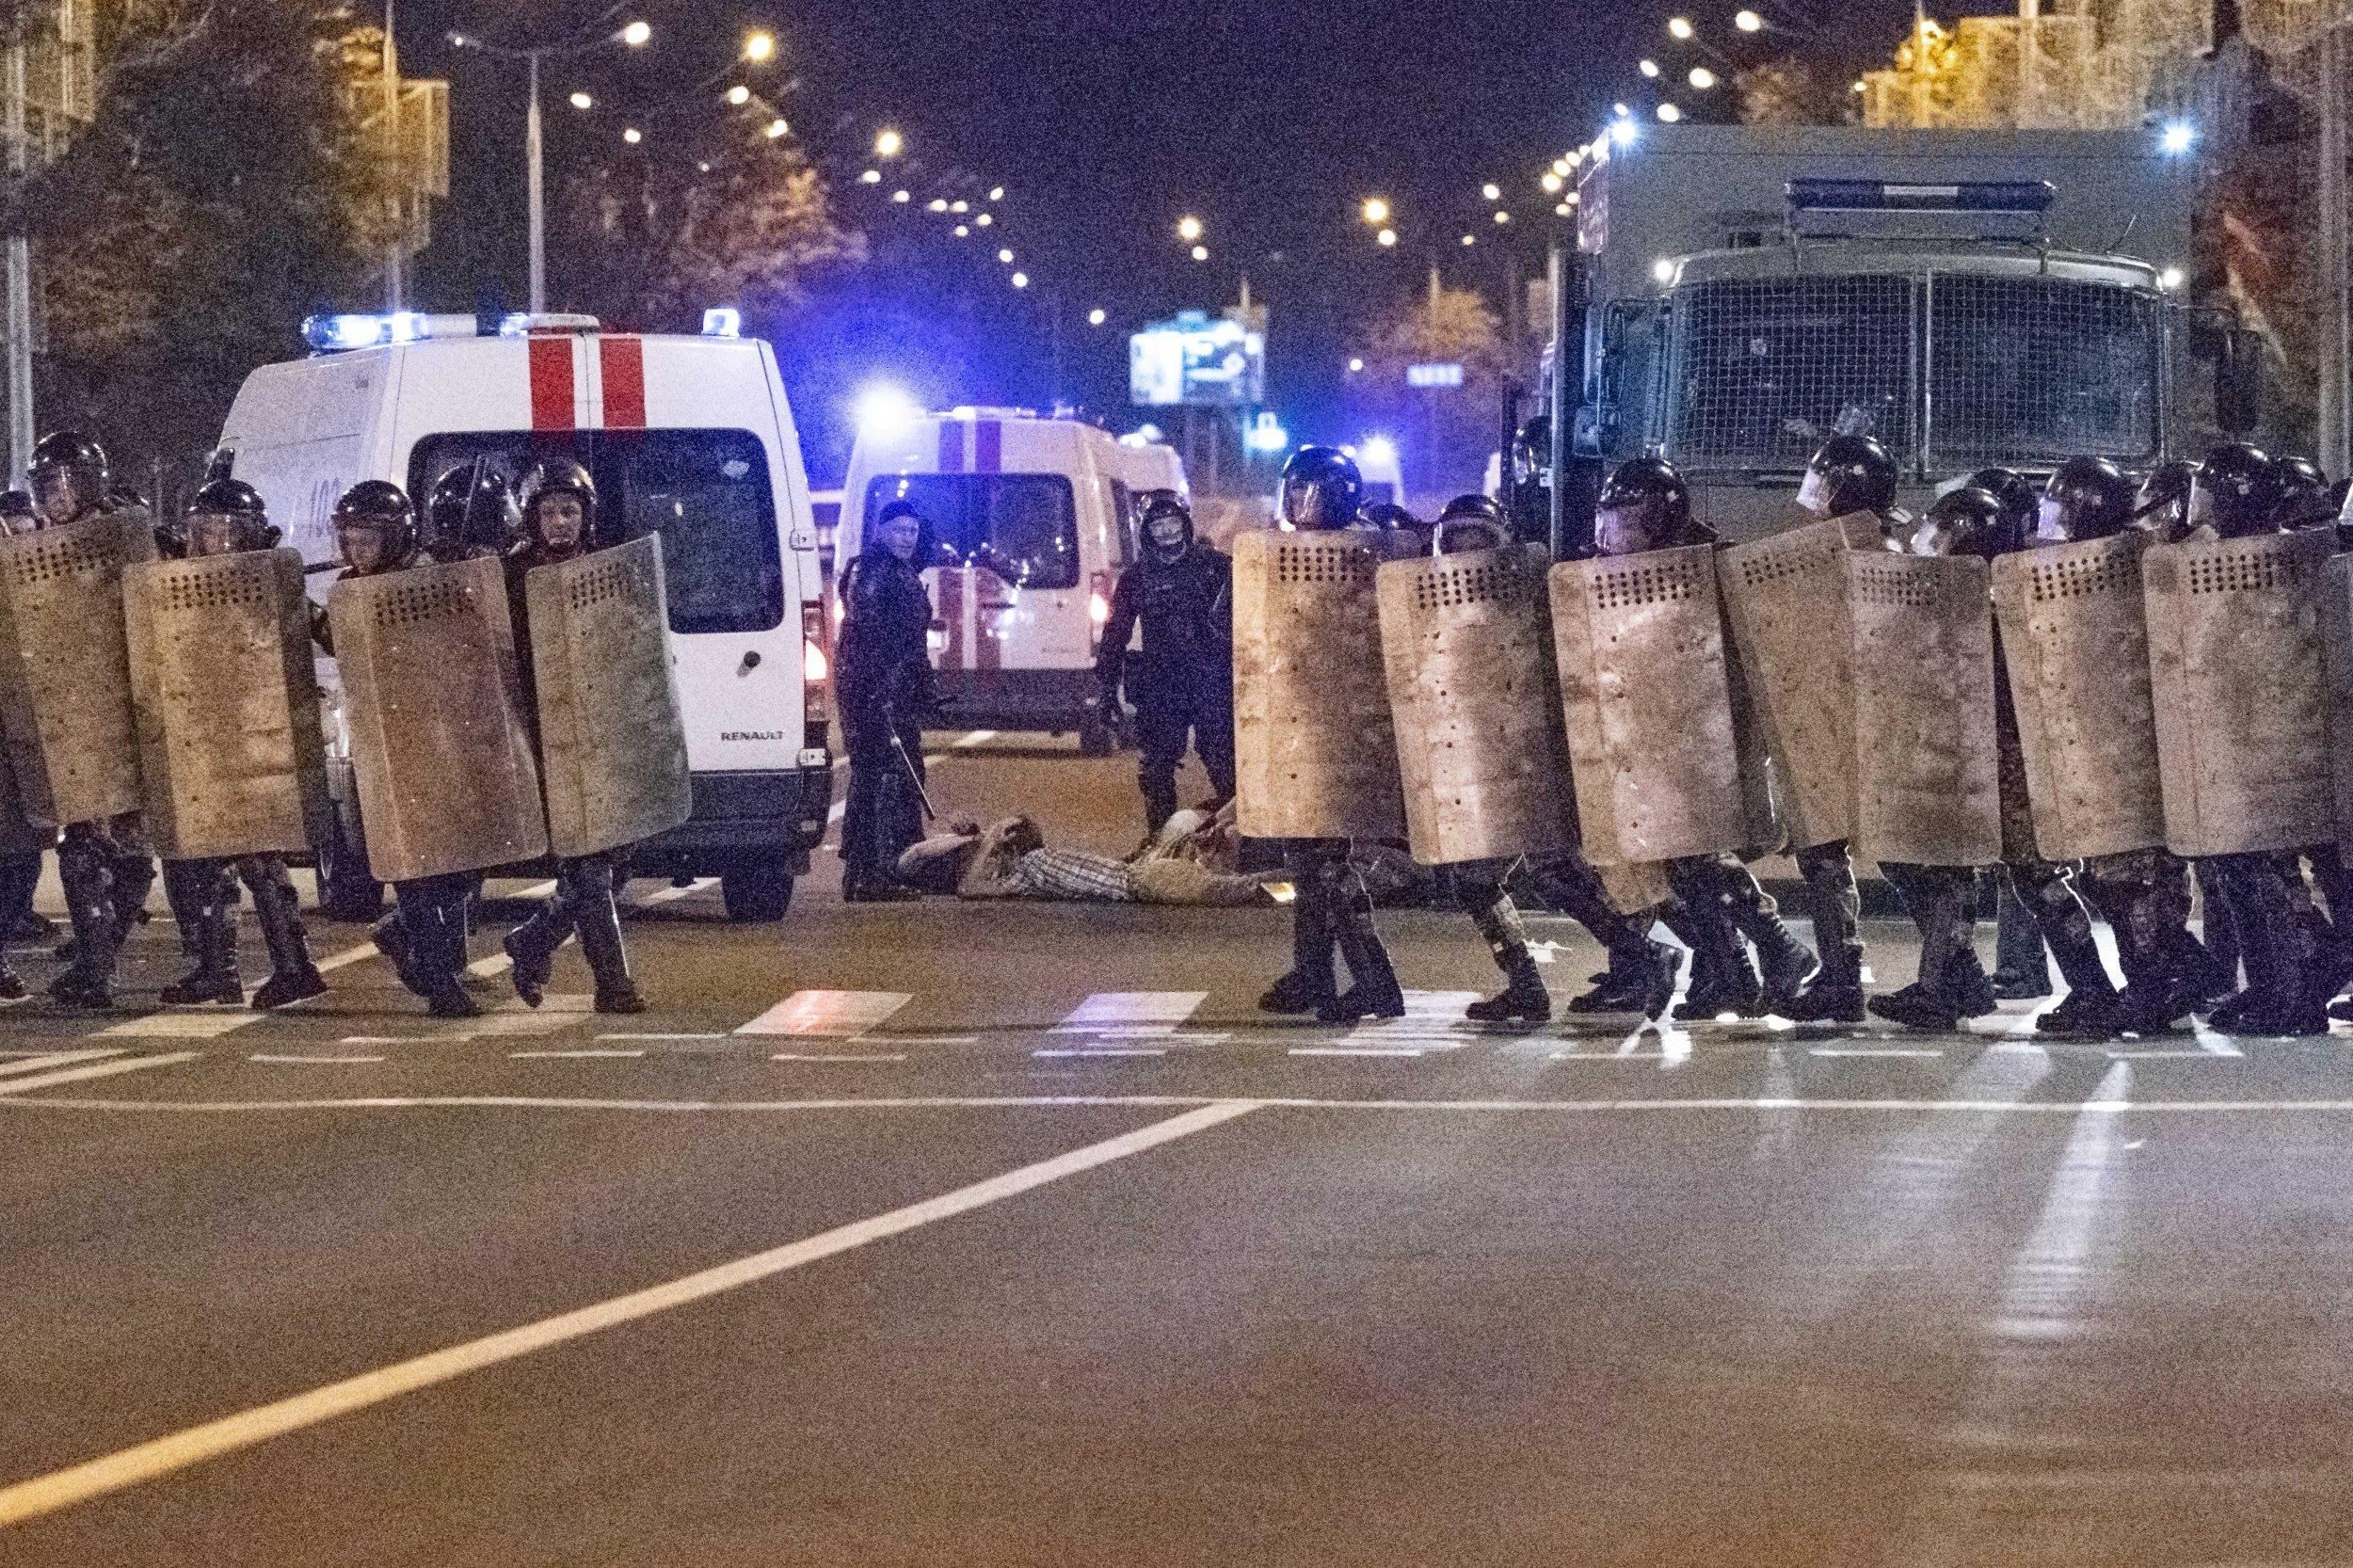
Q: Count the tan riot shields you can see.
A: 11